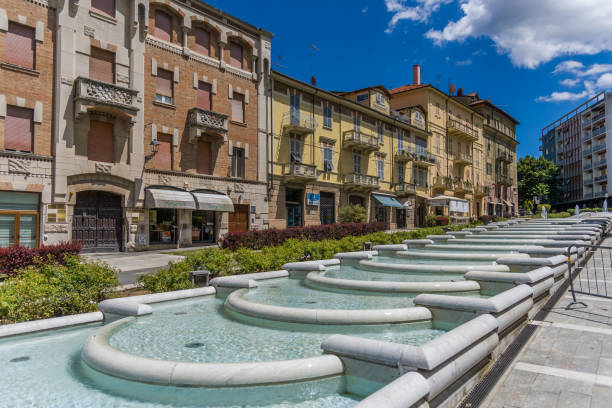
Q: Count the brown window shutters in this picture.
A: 13